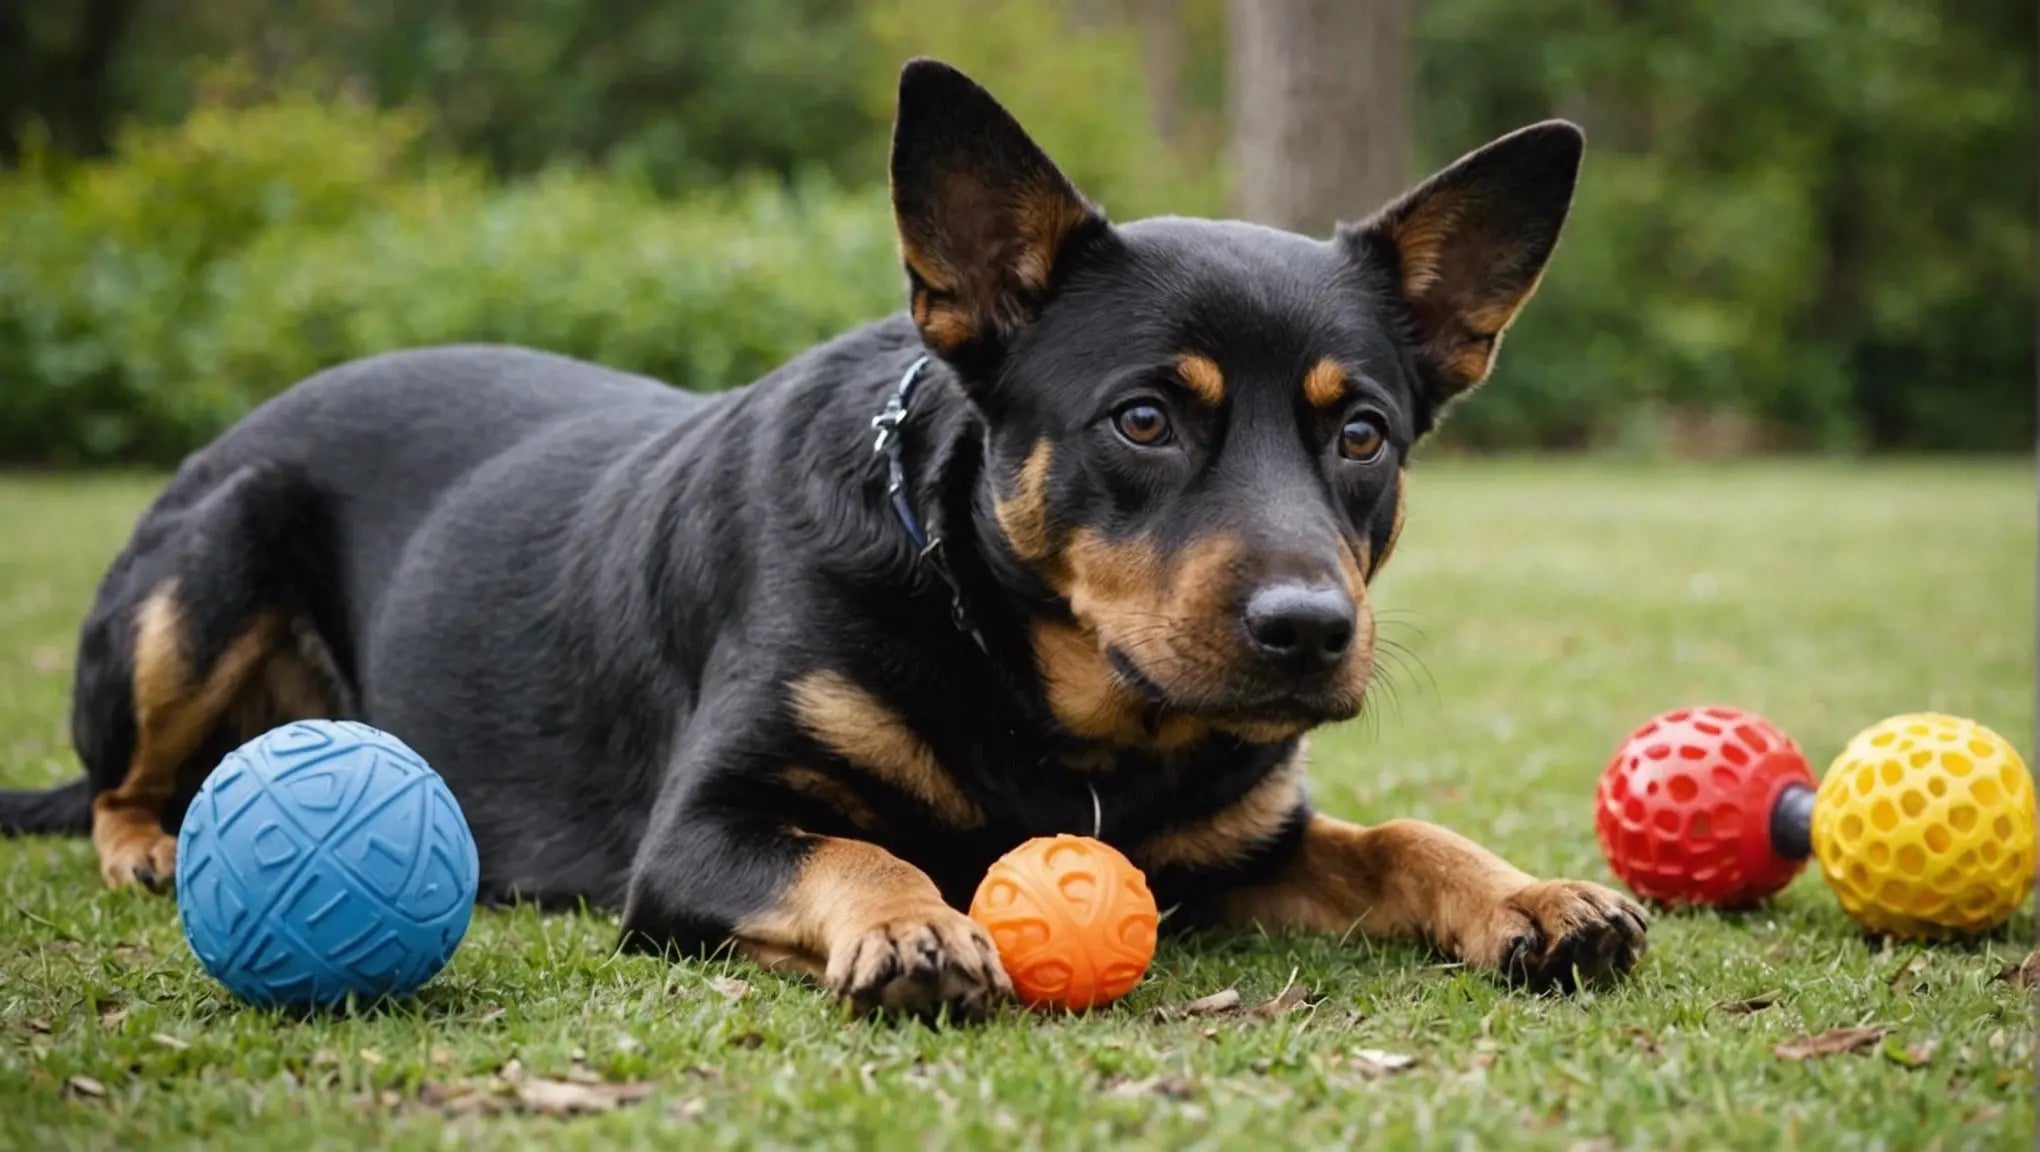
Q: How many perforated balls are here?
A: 2